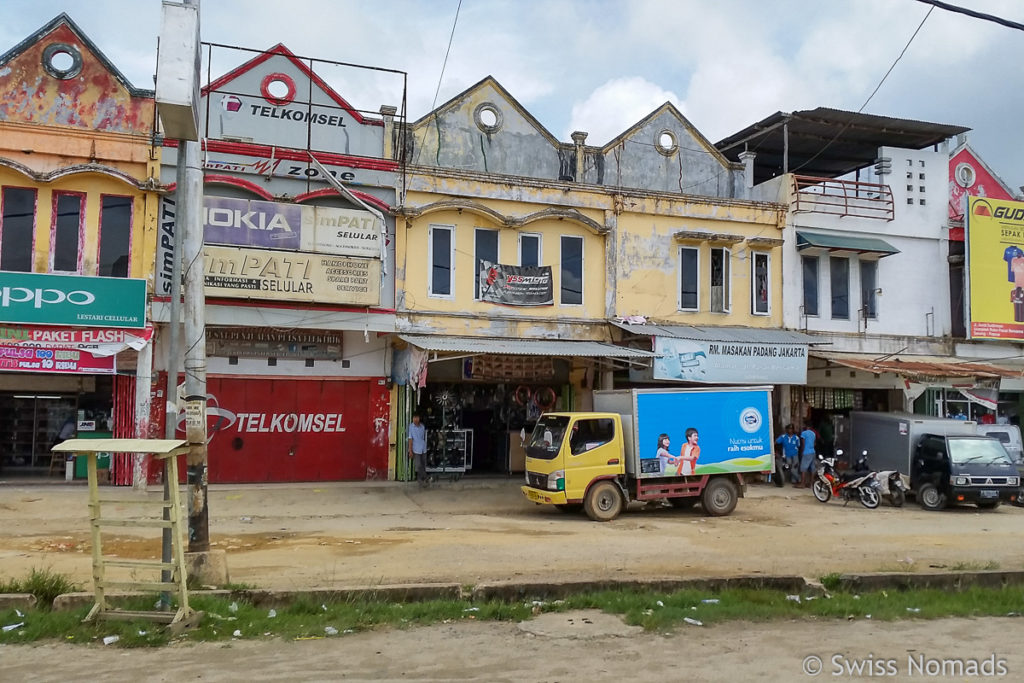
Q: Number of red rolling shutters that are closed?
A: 1